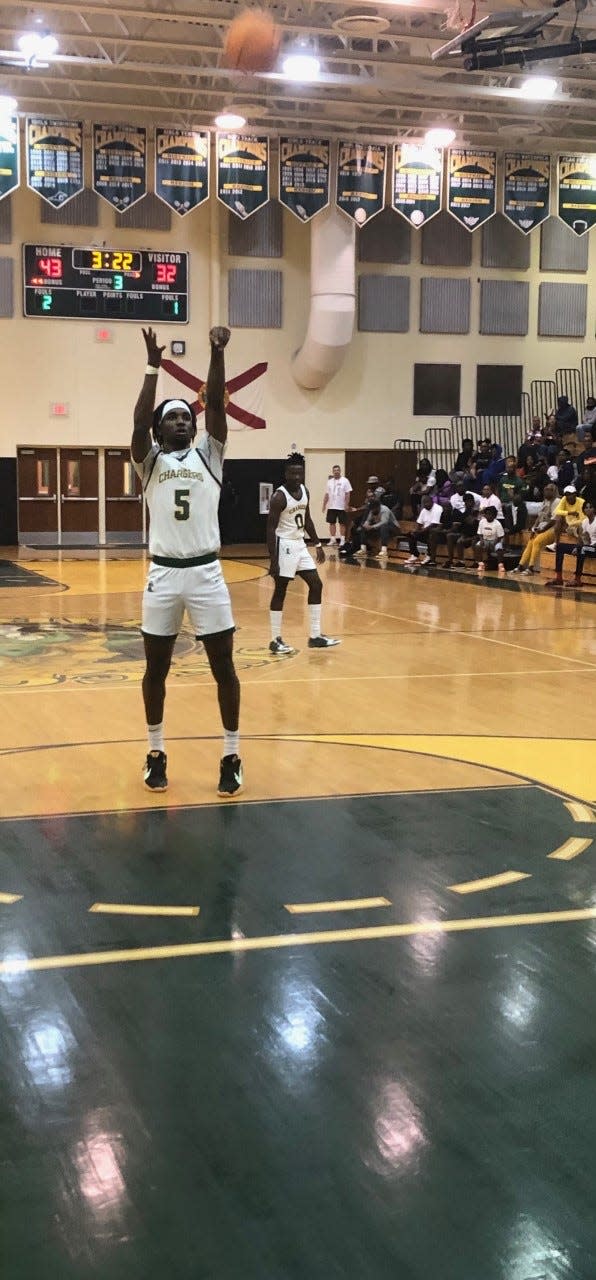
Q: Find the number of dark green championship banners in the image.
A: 11